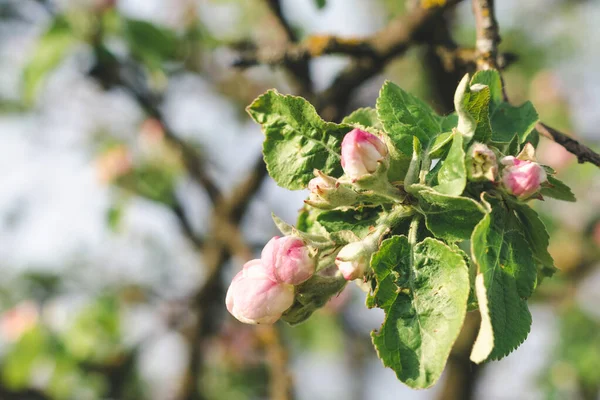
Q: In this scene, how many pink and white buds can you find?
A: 6